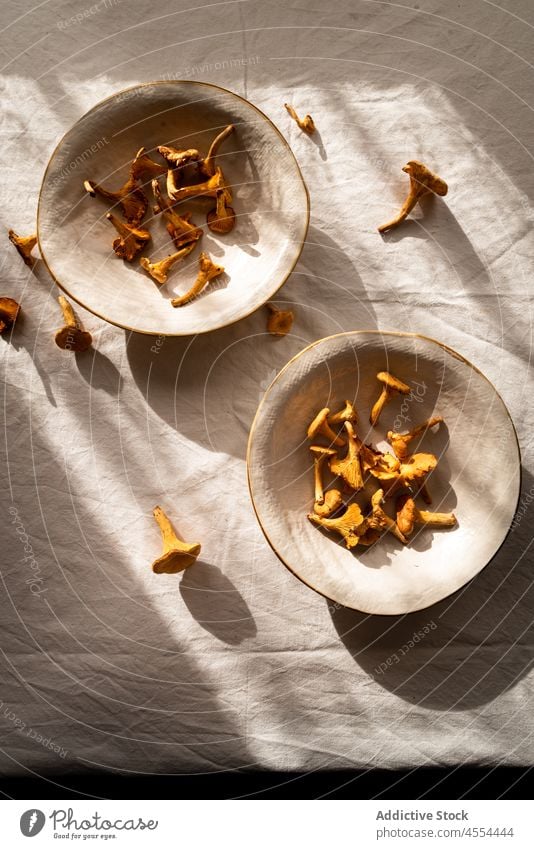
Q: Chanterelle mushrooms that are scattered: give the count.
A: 7